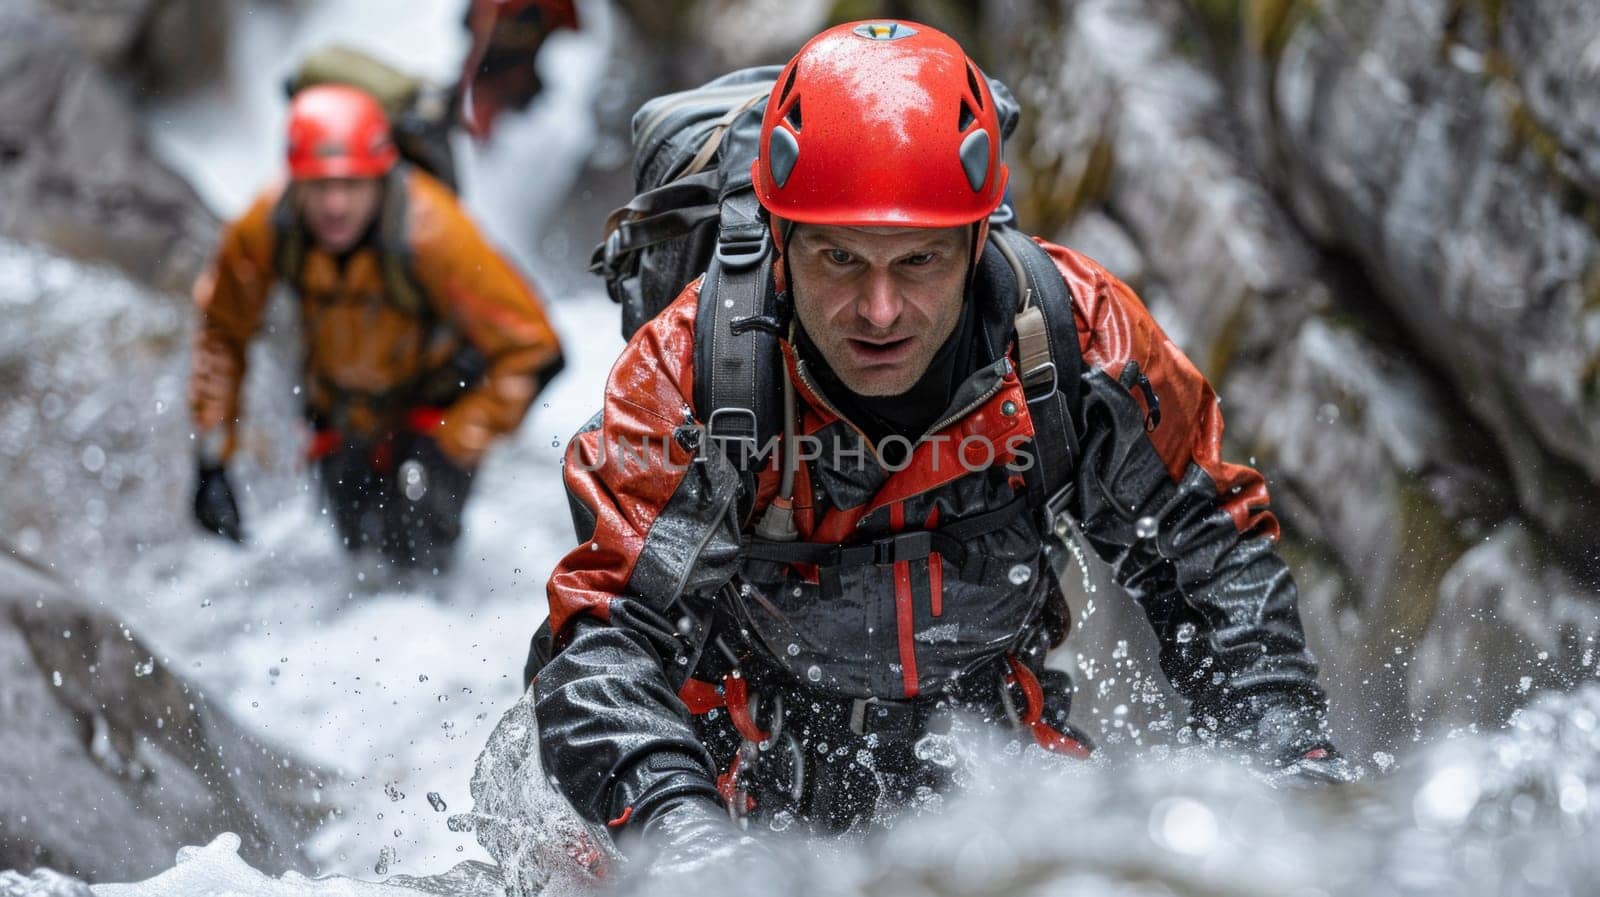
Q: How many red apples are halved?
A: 0